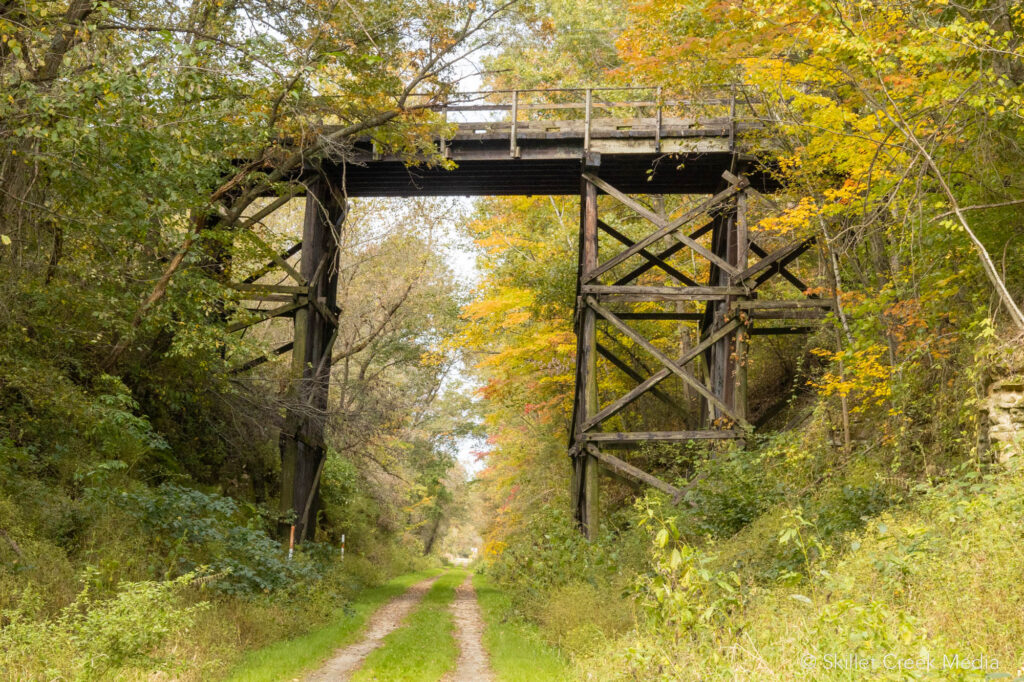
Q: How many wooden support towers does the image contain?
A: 2